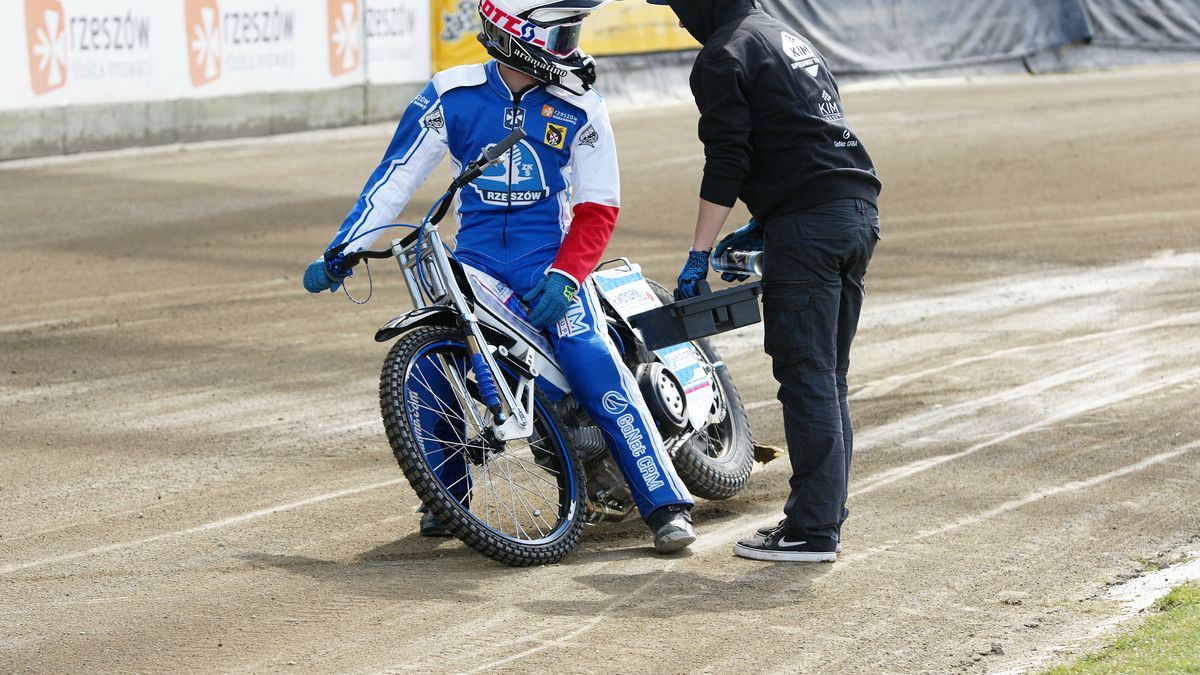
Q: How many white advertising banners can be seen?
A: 3